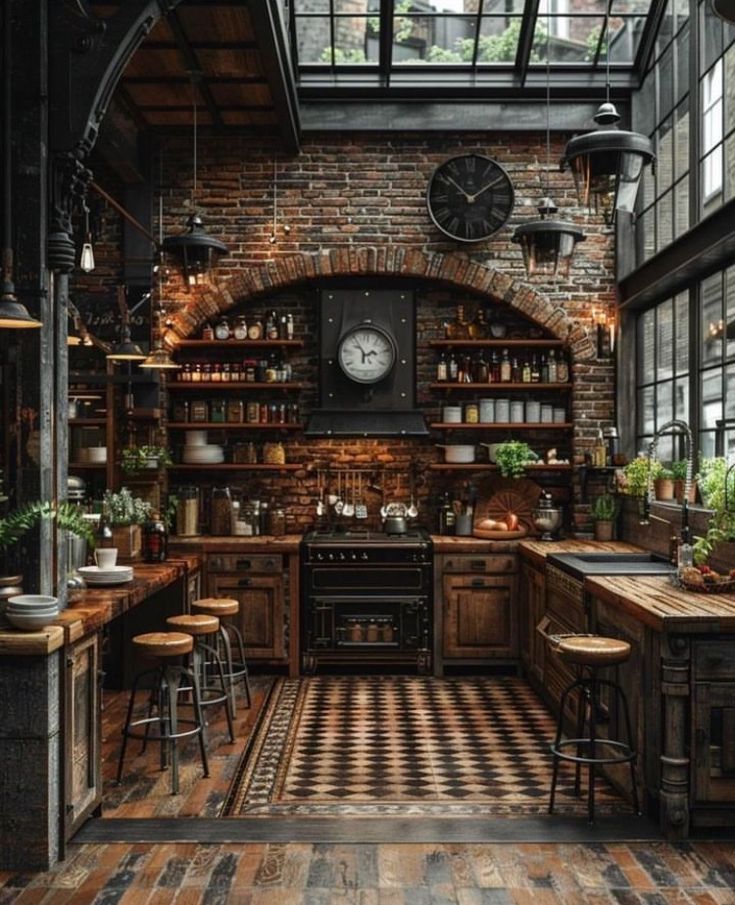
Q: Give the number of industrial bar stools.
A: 4